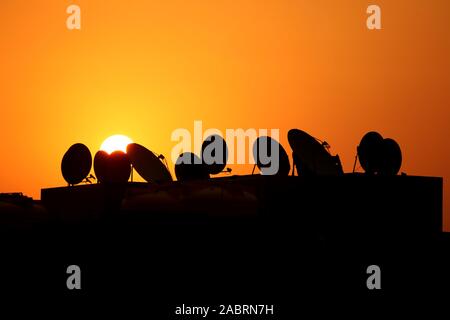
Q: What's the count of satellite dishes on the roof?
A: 10